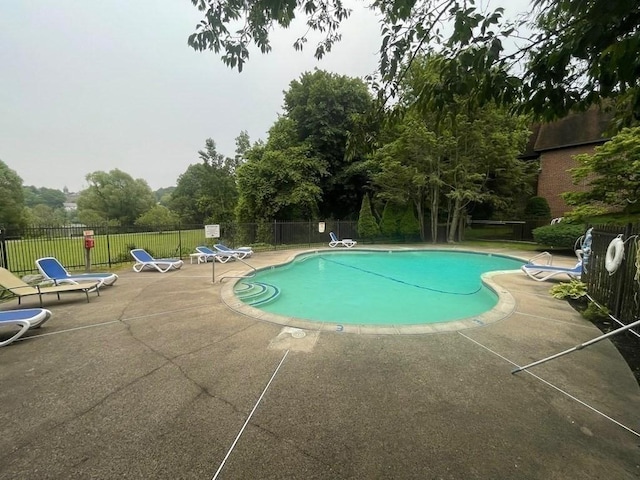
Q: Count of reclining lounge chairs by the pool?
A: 8